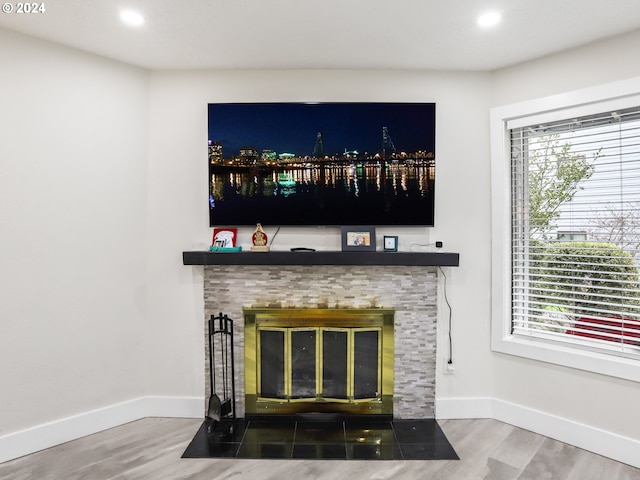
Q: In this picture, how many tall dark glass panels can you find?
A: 4